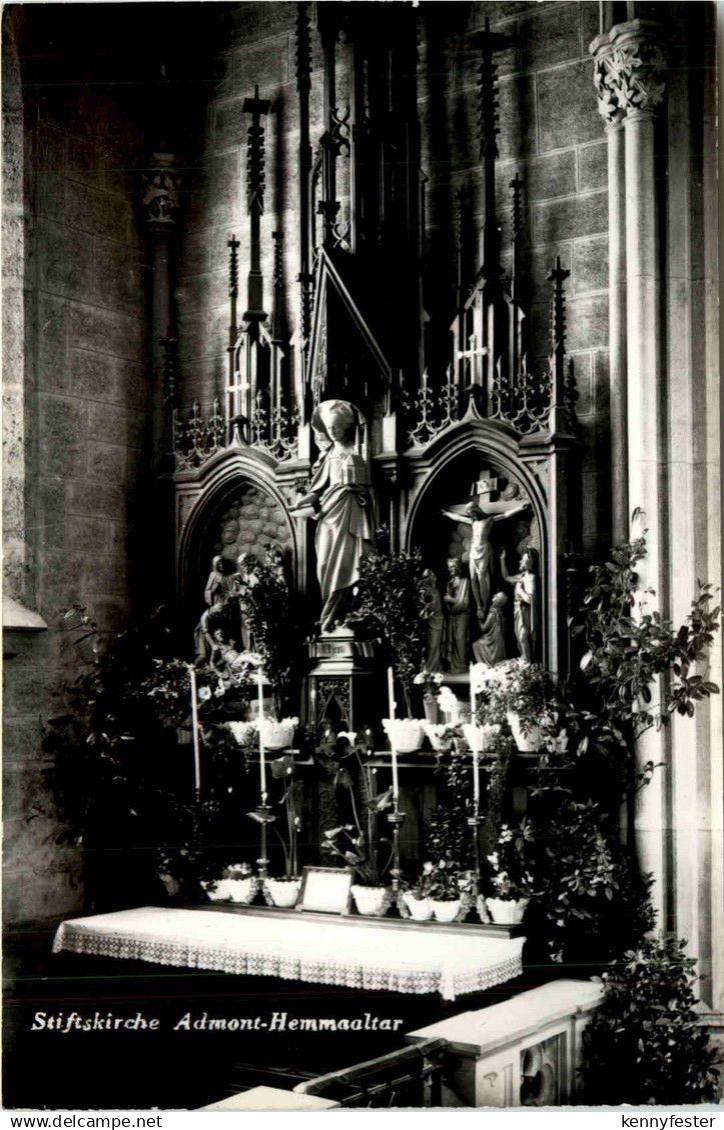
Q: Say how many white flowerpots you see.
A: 13